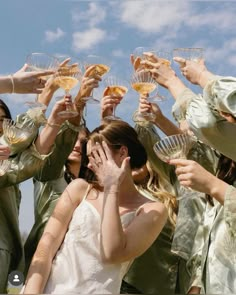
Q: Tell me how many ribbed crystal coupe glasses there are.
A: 11